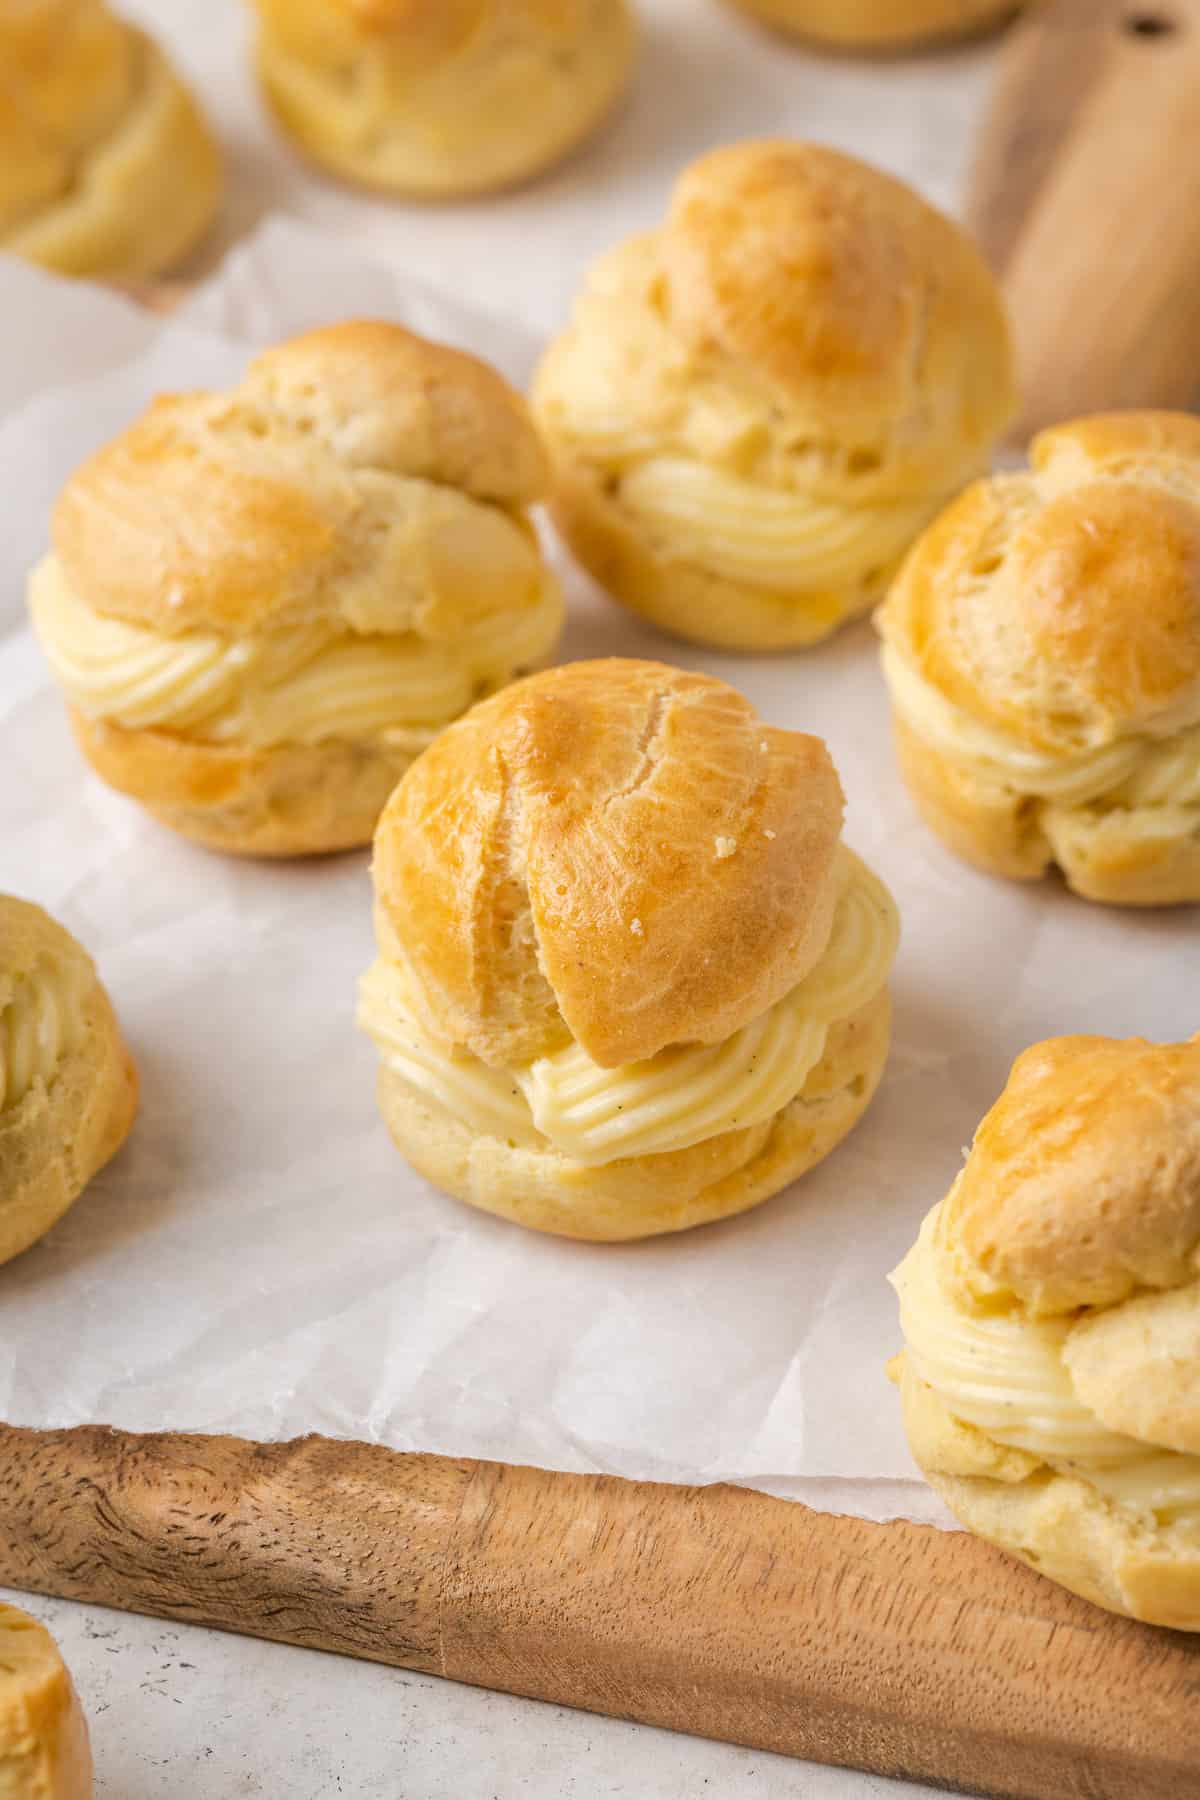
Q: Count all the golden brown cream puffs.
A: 10